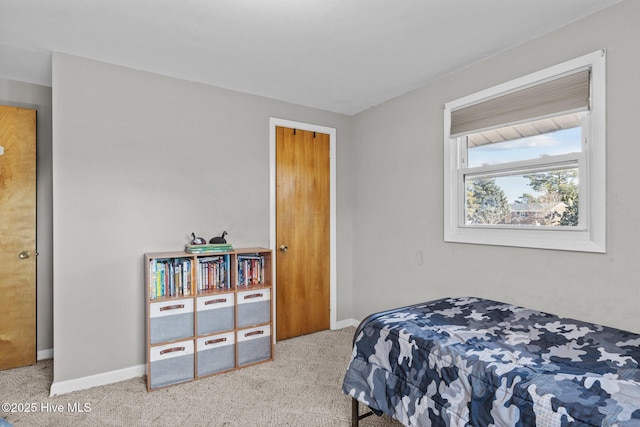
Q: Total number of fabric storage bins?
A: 6